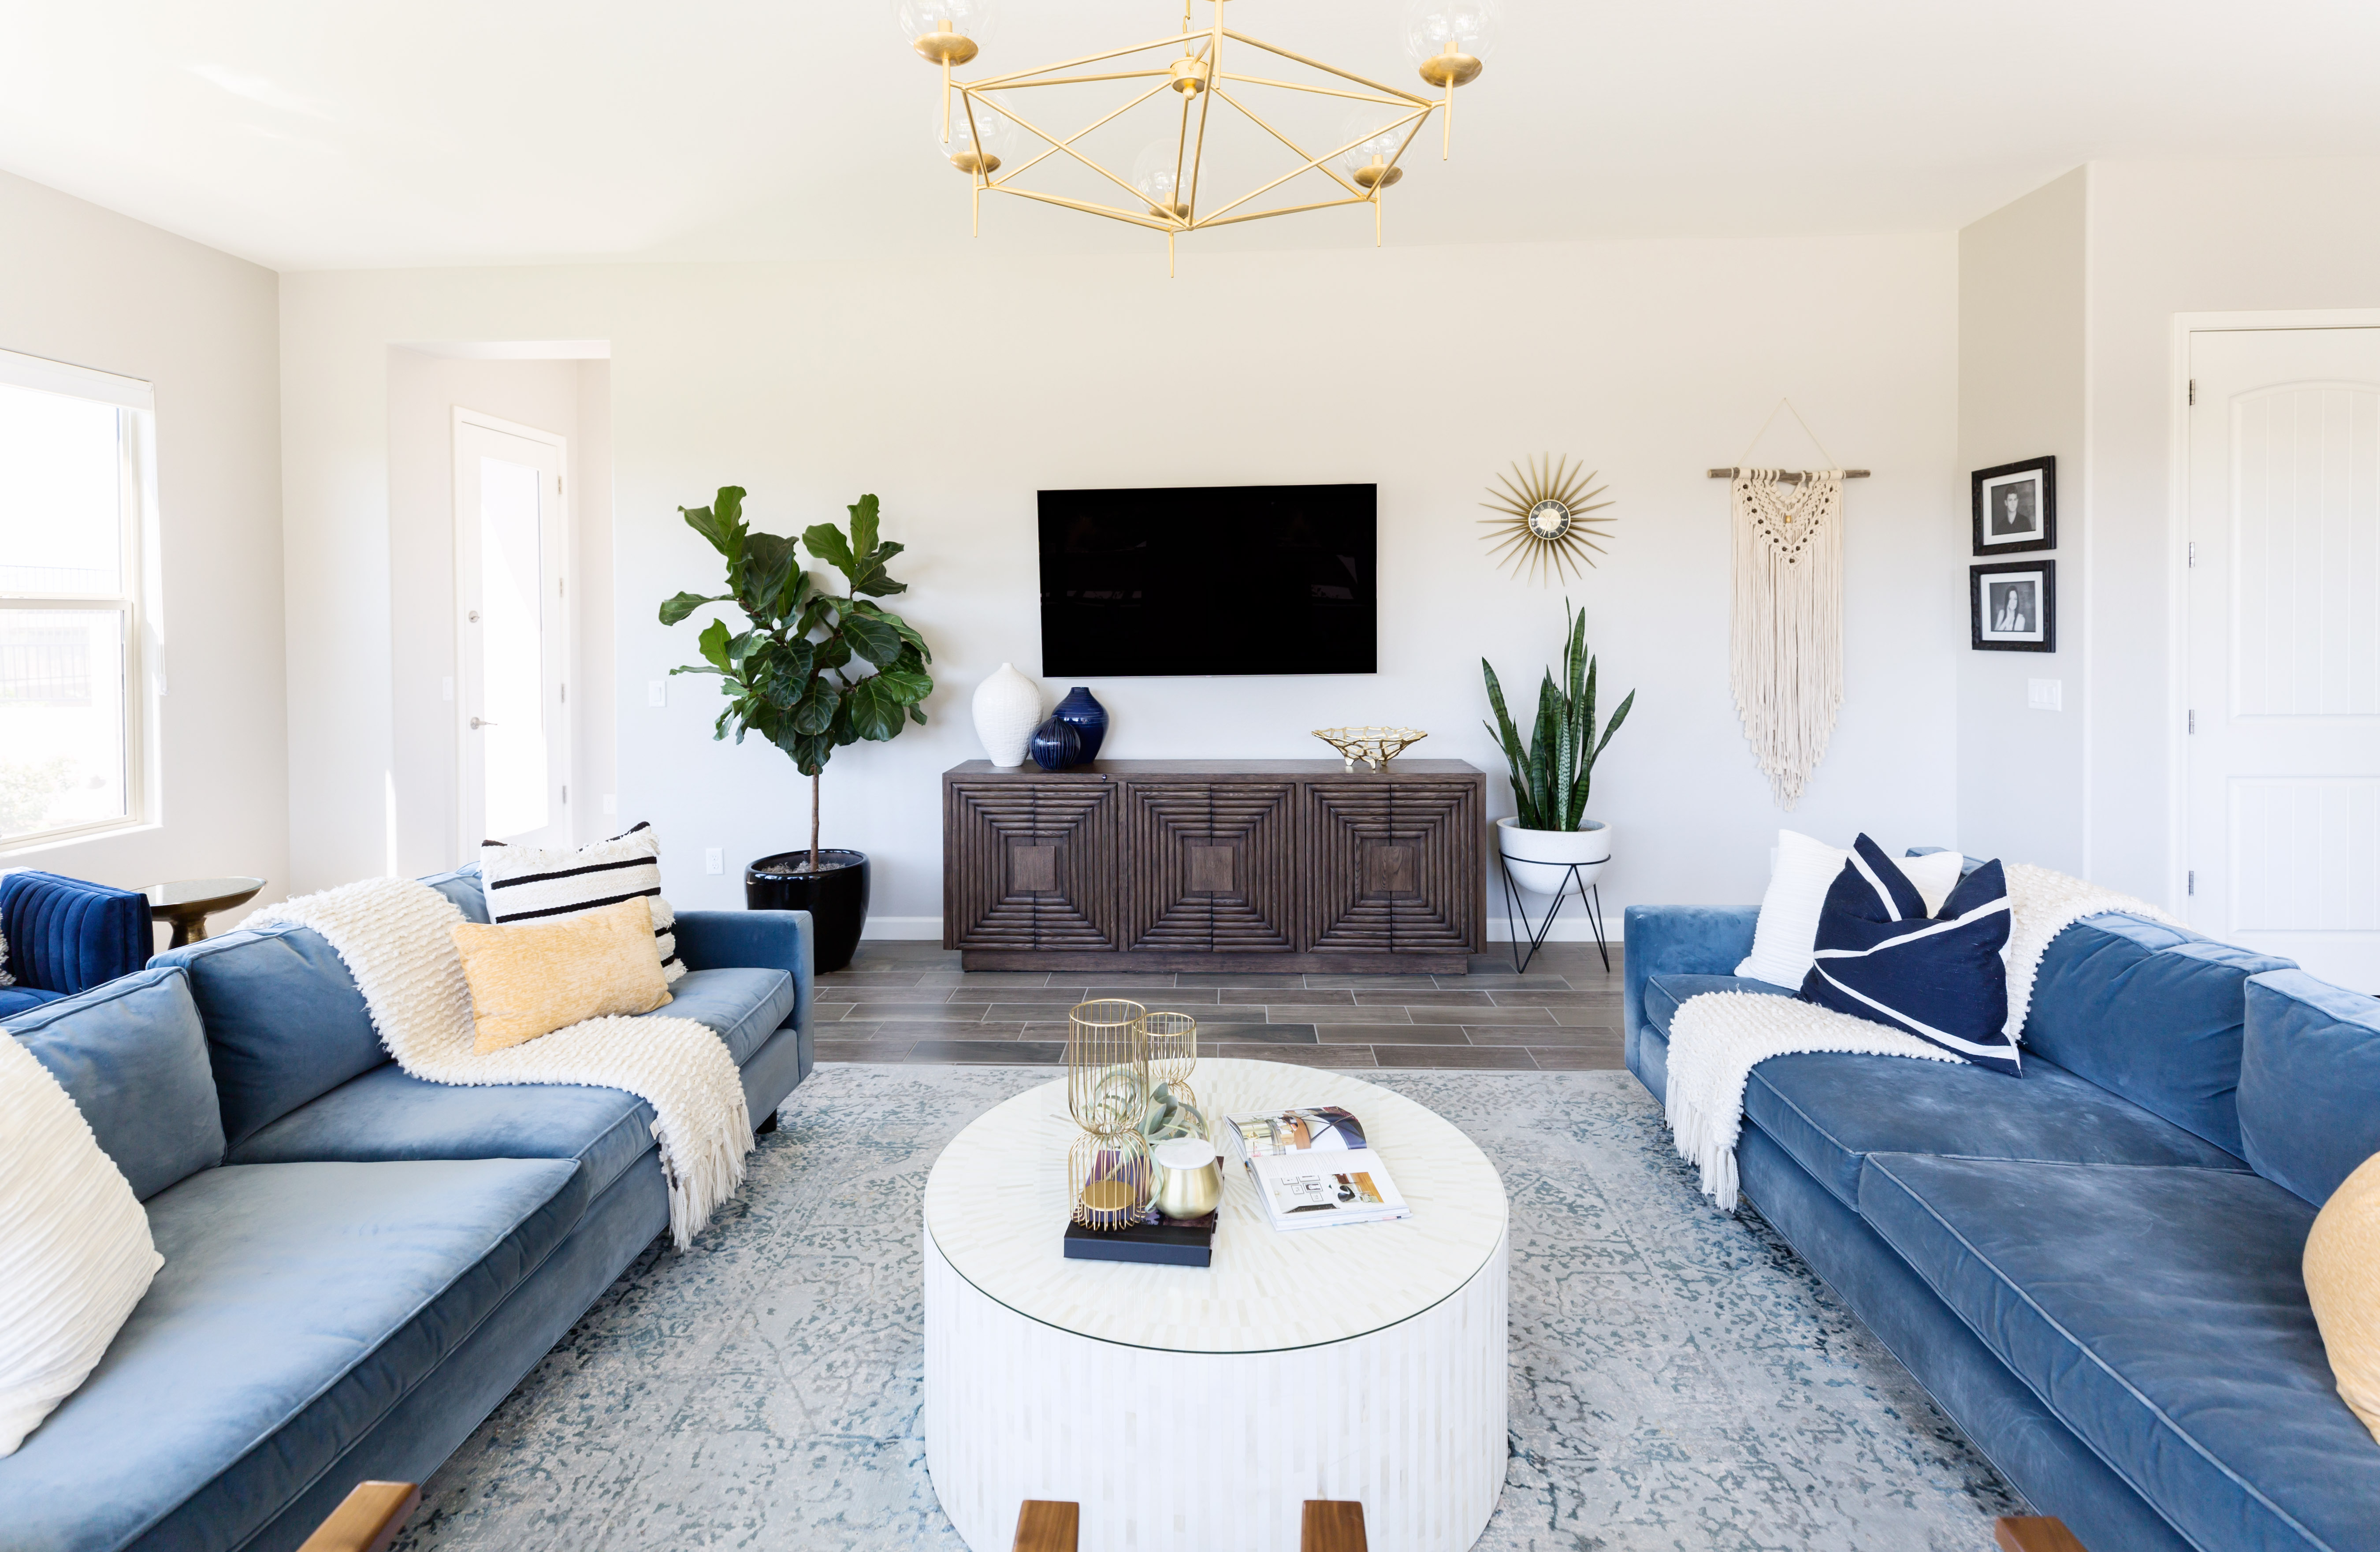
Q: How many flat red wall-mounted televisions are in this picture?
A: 0